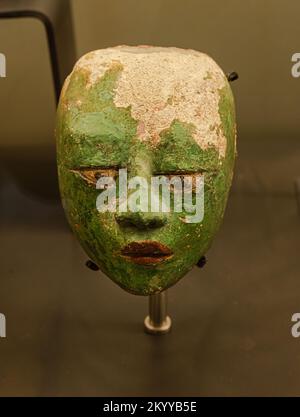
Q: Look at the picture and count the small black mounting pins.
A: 3